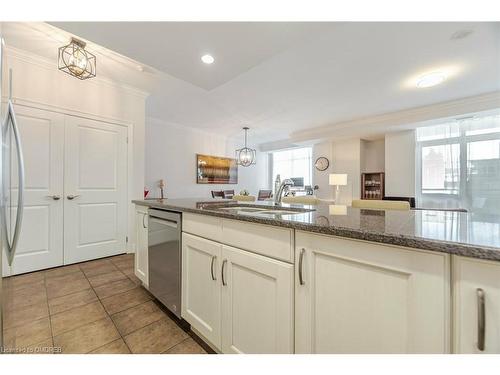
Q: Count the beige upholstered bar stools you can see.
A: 3